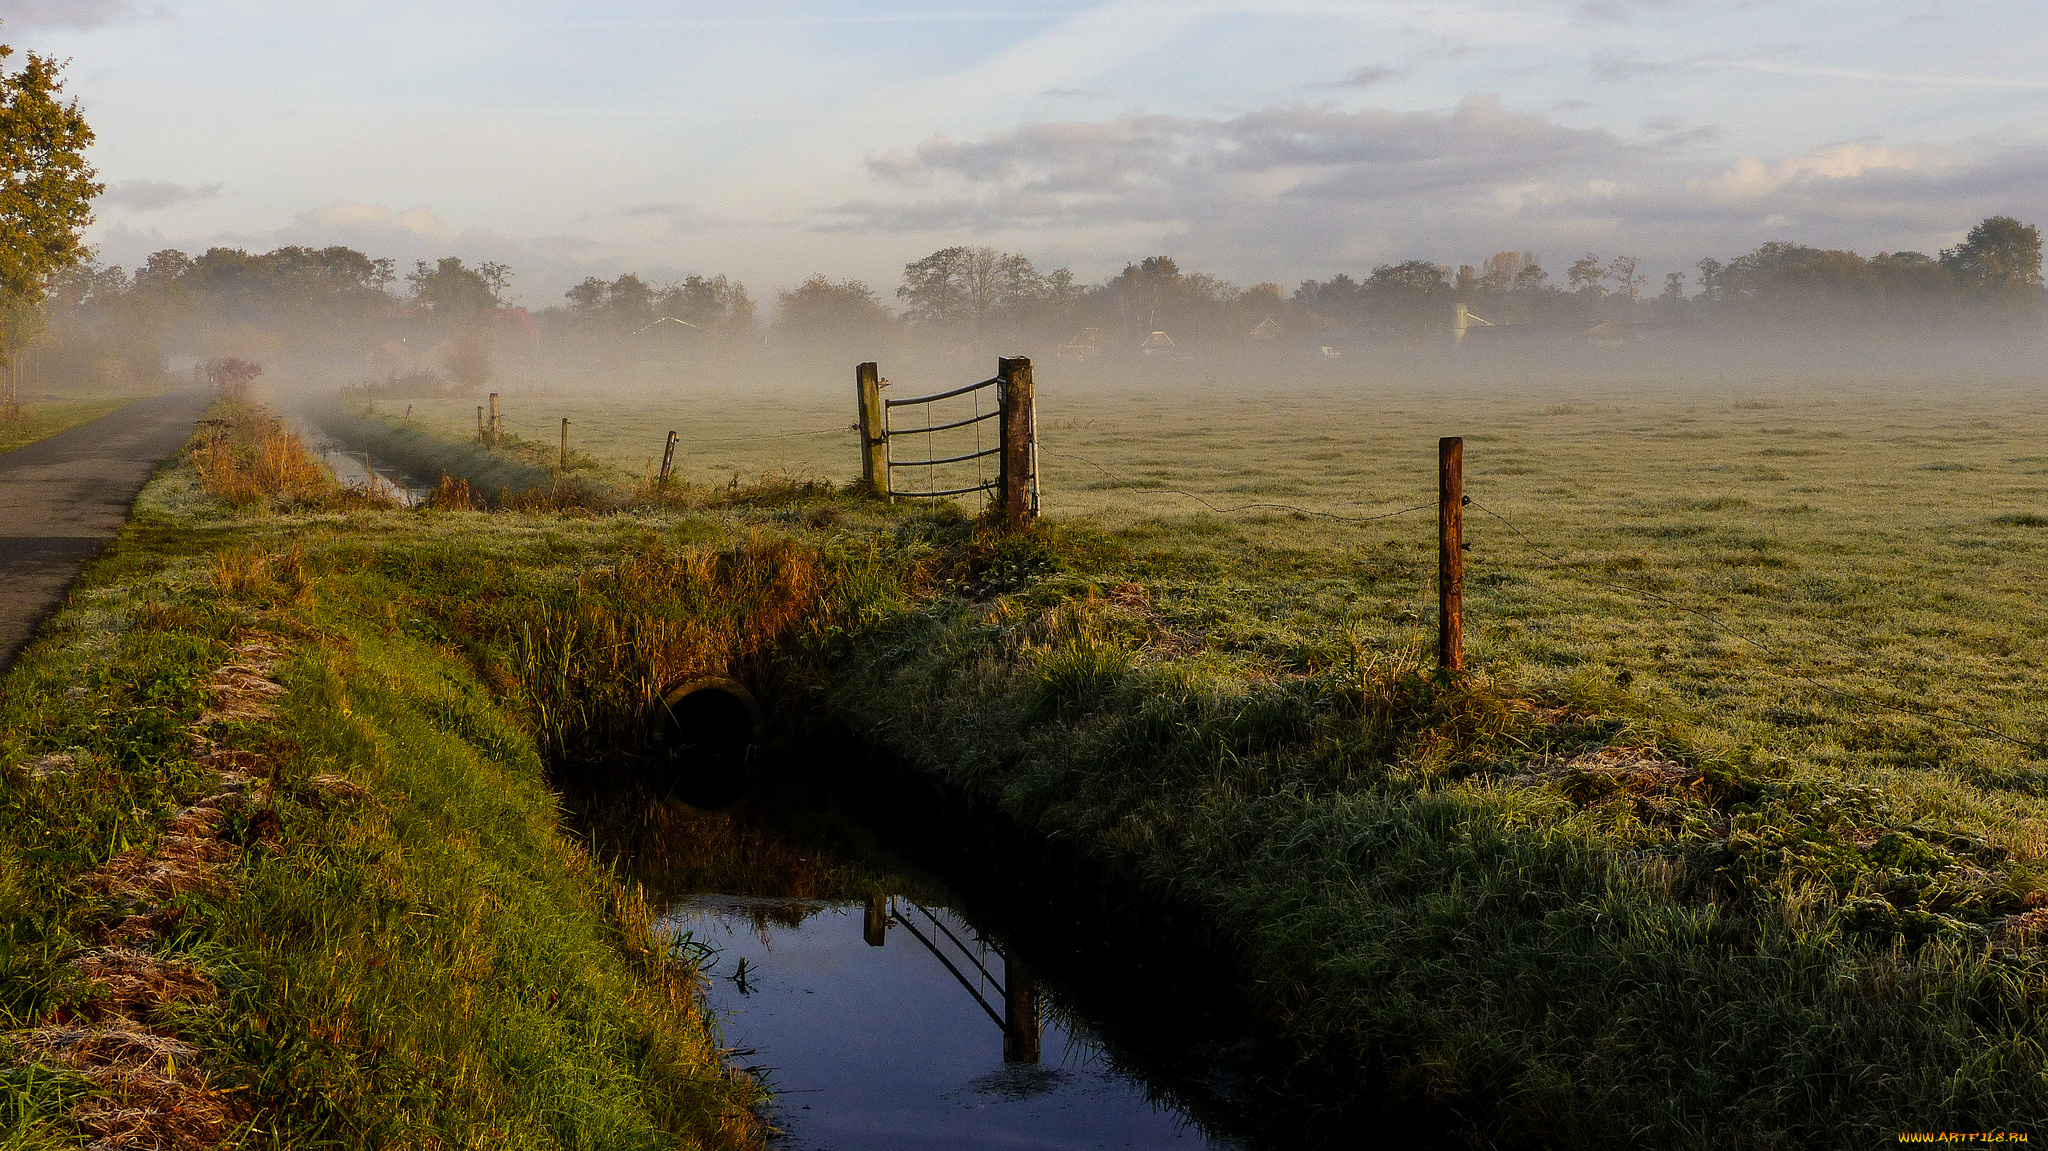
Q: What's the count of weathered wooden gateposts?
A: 2